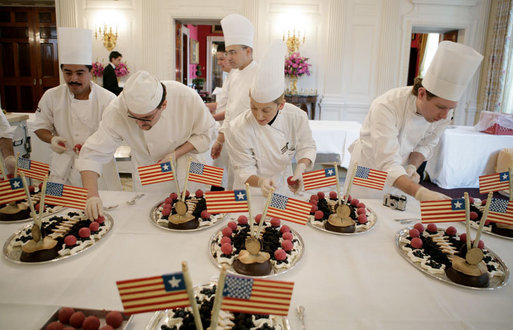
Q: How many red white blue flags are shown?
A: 14